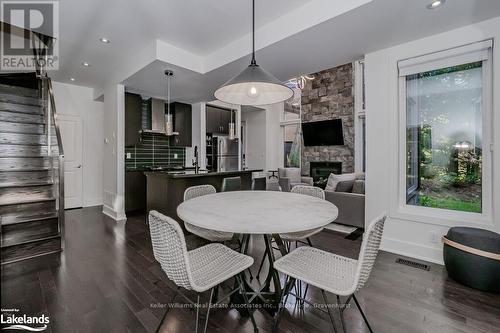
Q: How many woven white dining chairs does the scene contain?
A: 4